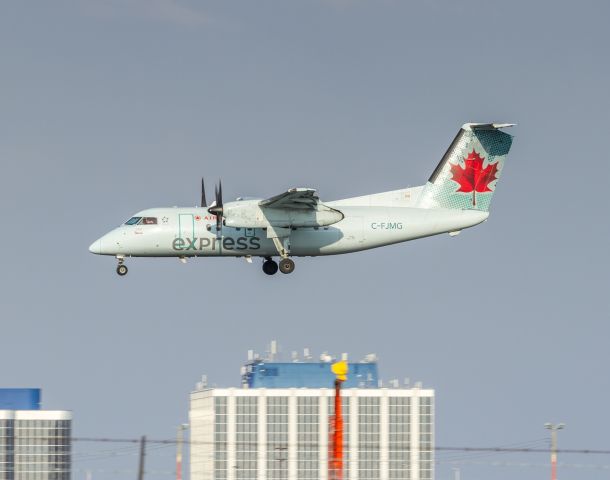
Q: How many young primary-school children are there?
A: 0